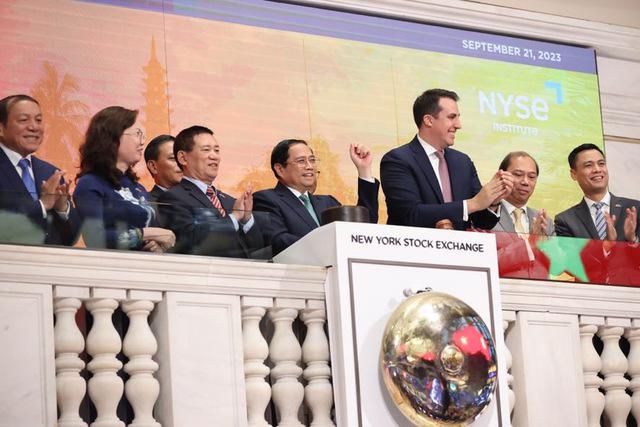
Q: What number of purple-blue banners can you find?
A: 1